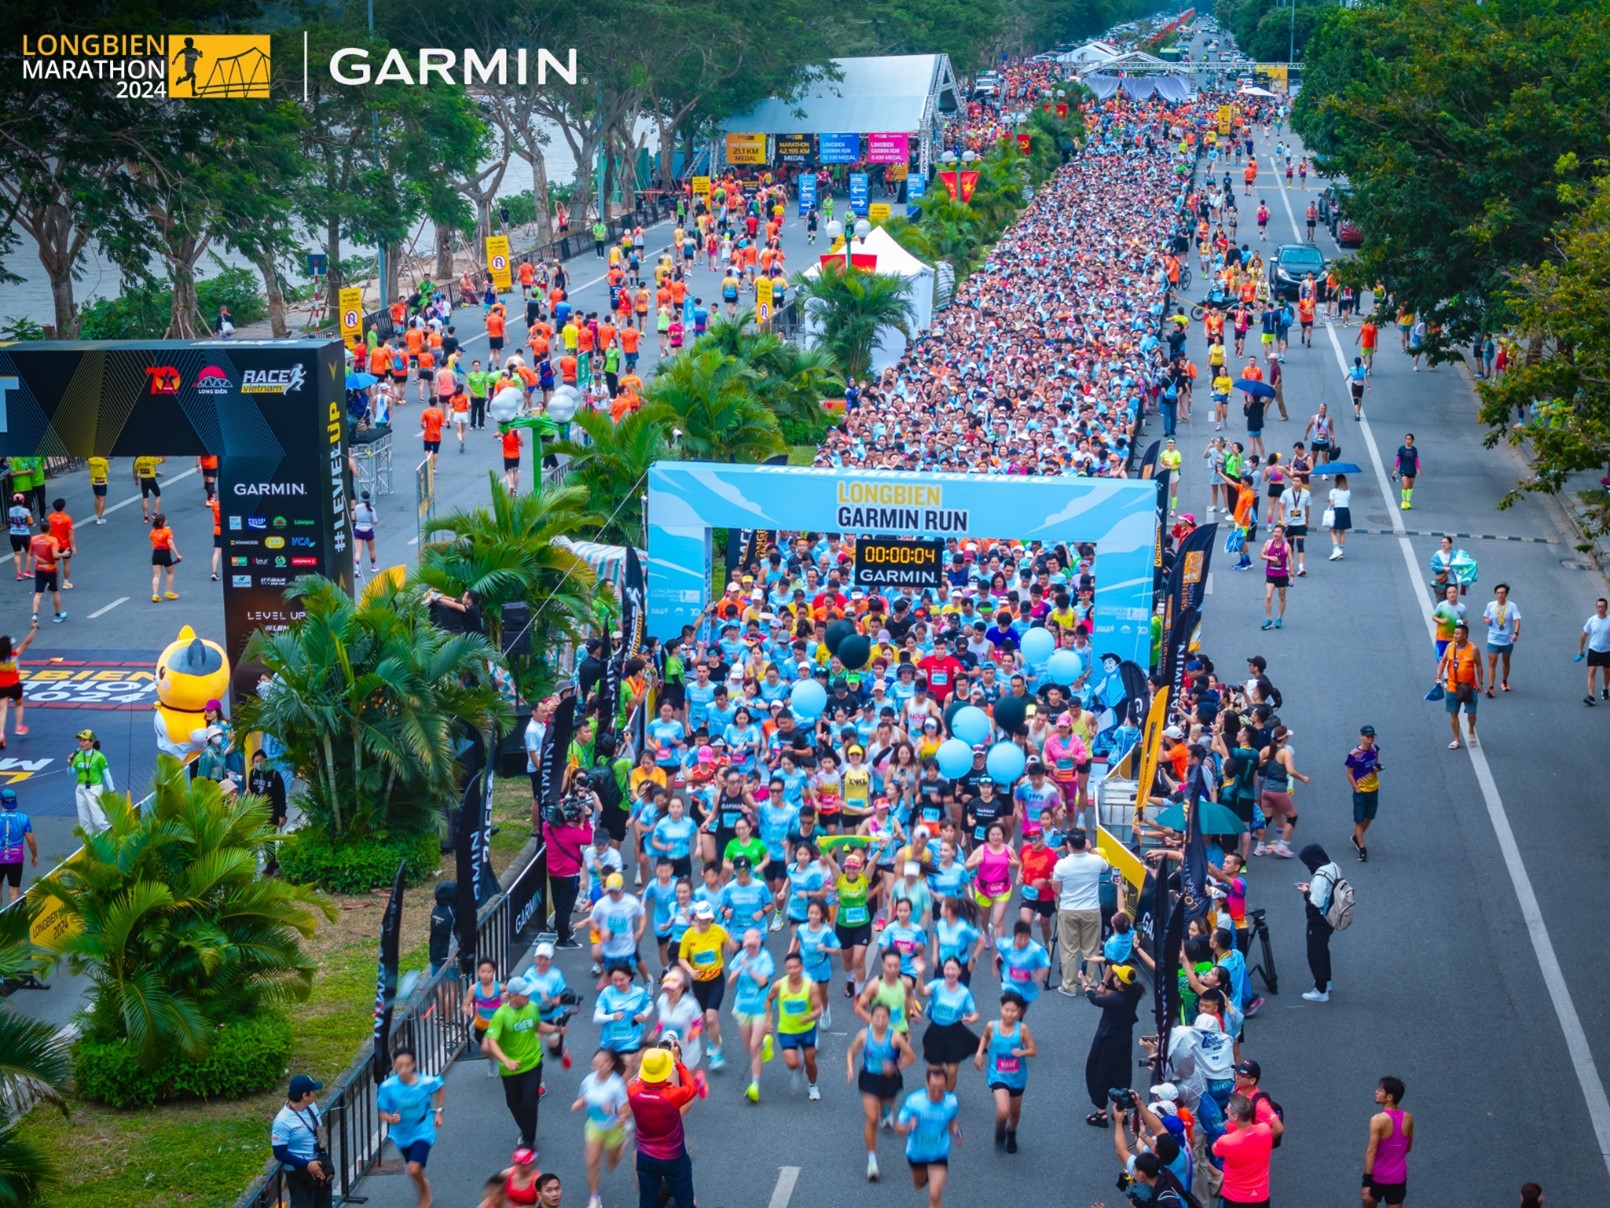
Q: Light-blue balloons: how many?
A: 6